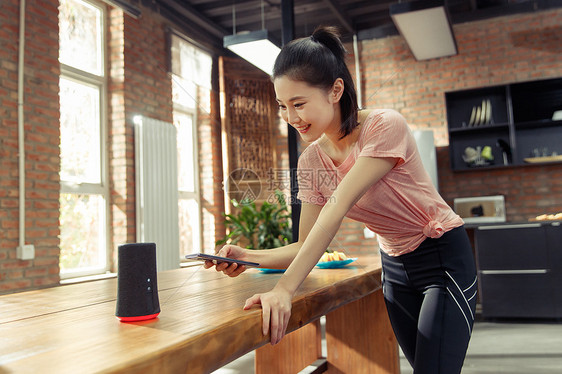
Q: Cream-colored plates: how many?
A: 4